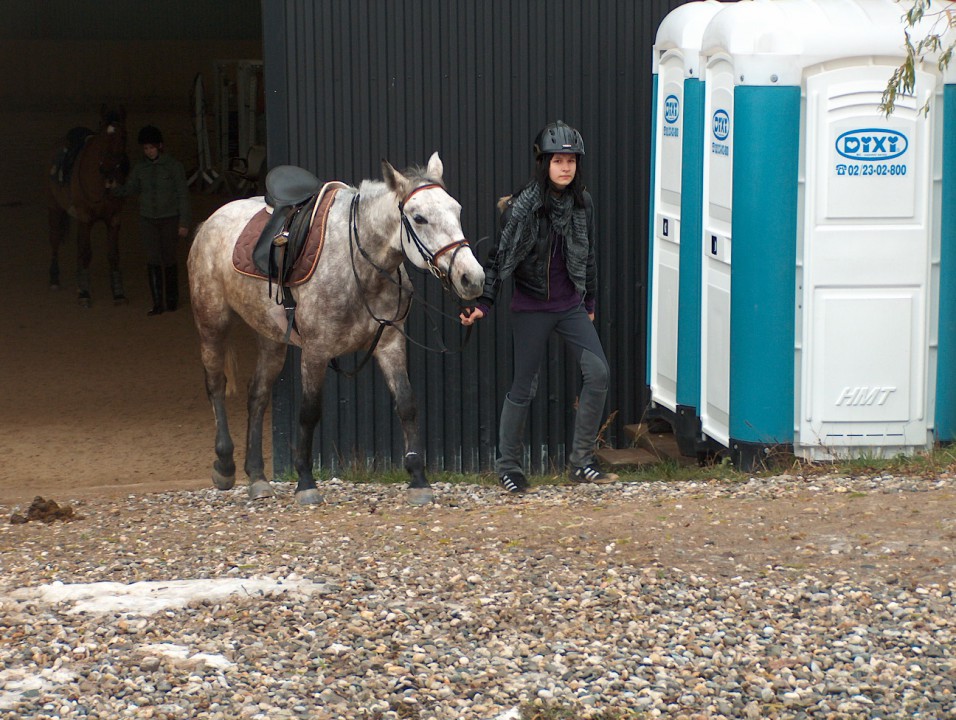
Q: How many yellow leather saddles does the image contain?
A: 0